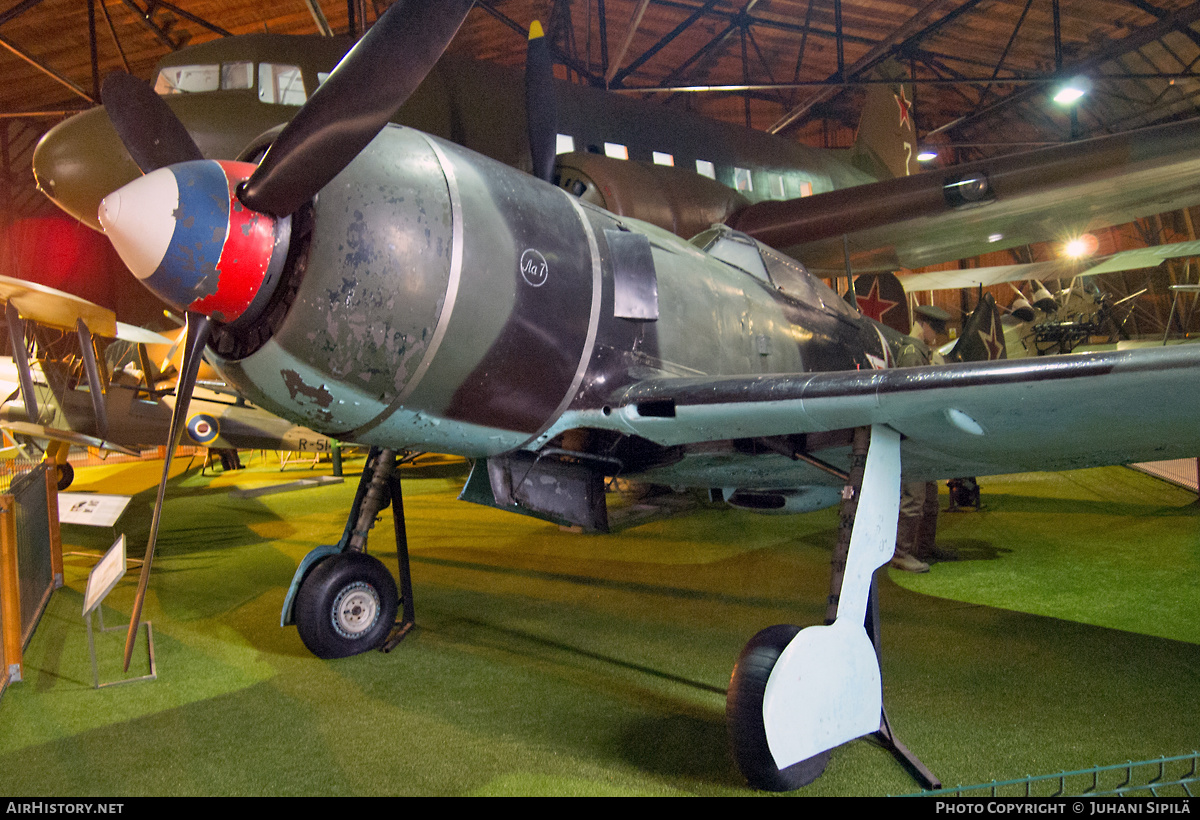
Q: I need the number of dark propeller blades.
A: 4